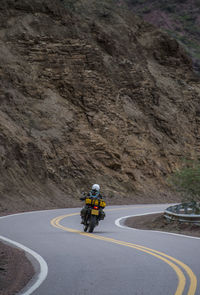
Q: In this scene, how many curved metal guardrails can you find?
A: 1